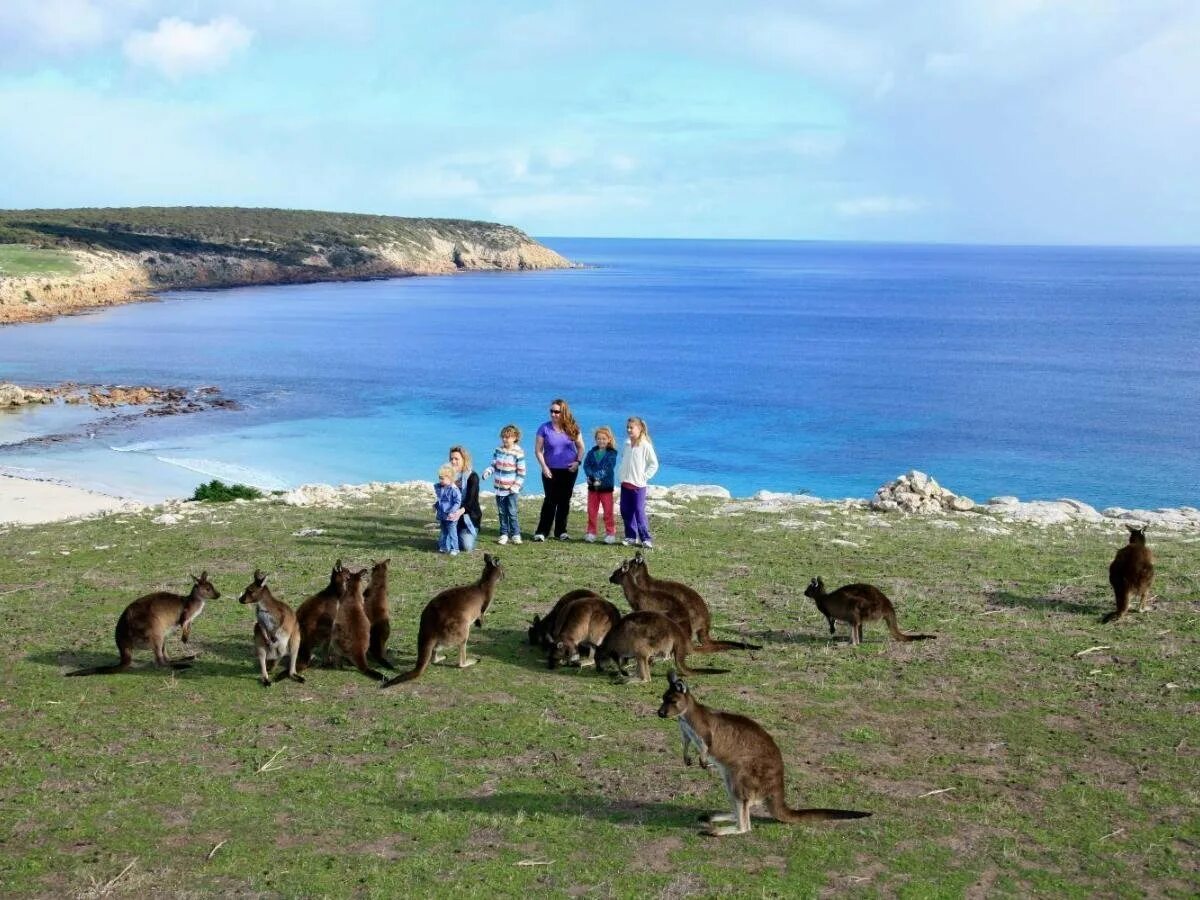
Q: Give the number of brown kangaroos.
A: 14